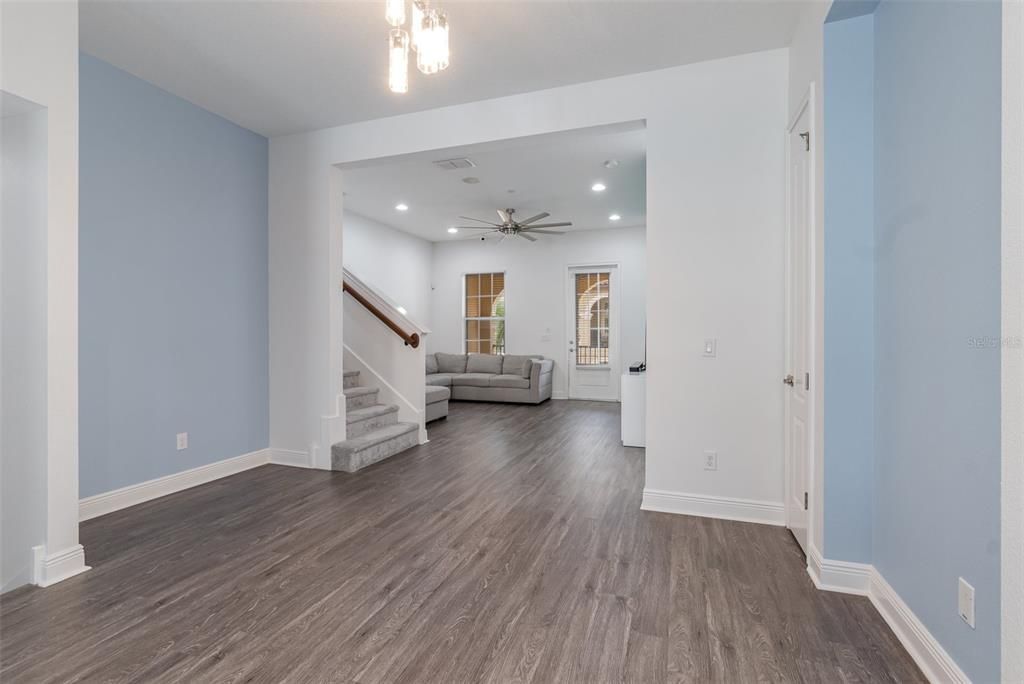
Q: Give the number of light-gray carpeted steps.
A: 4